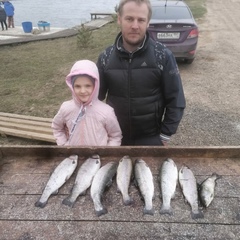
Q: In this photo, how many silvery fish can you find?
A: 8